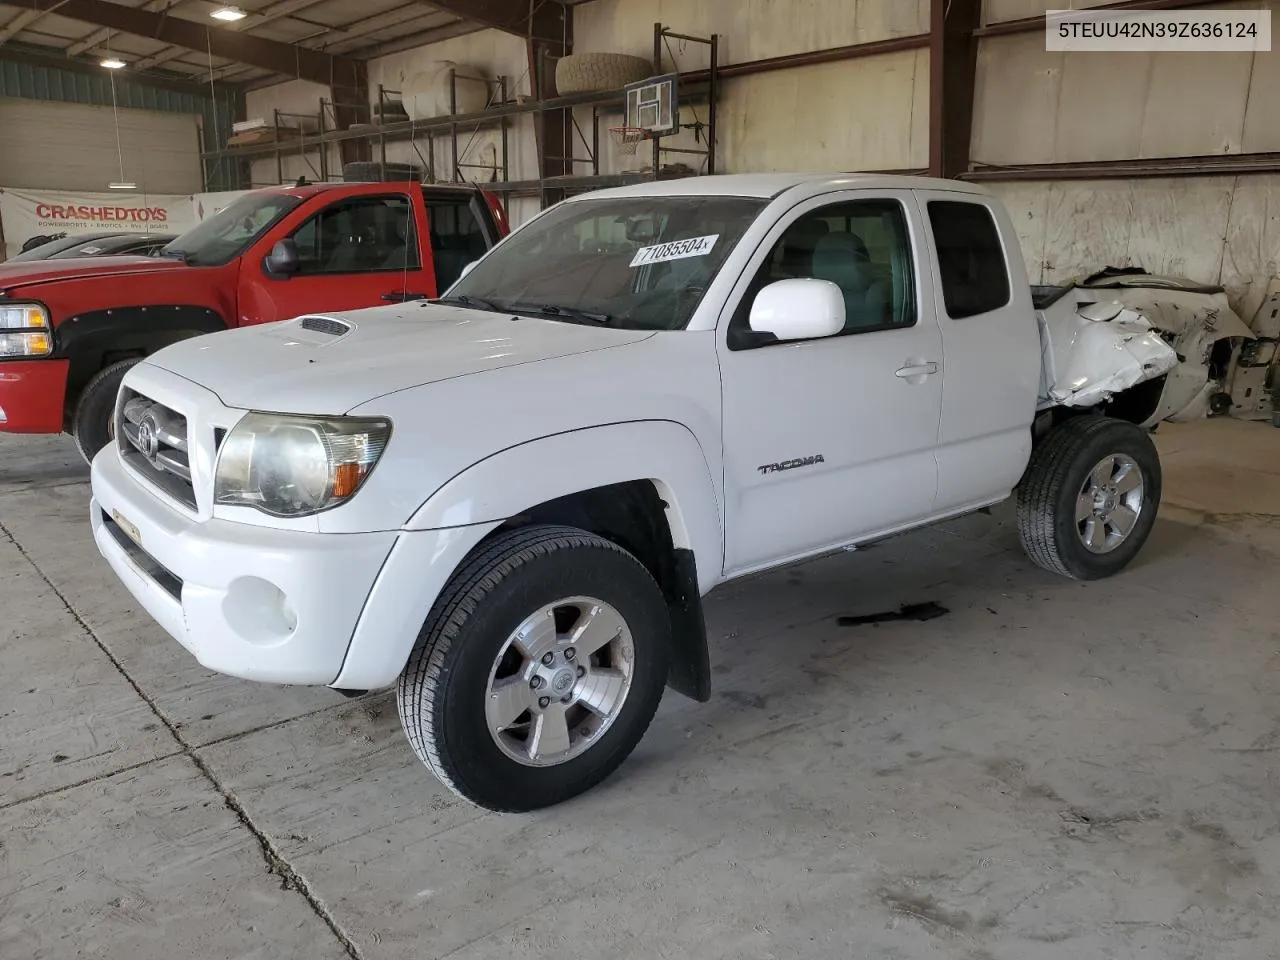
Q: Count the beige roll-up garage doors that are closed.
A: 1